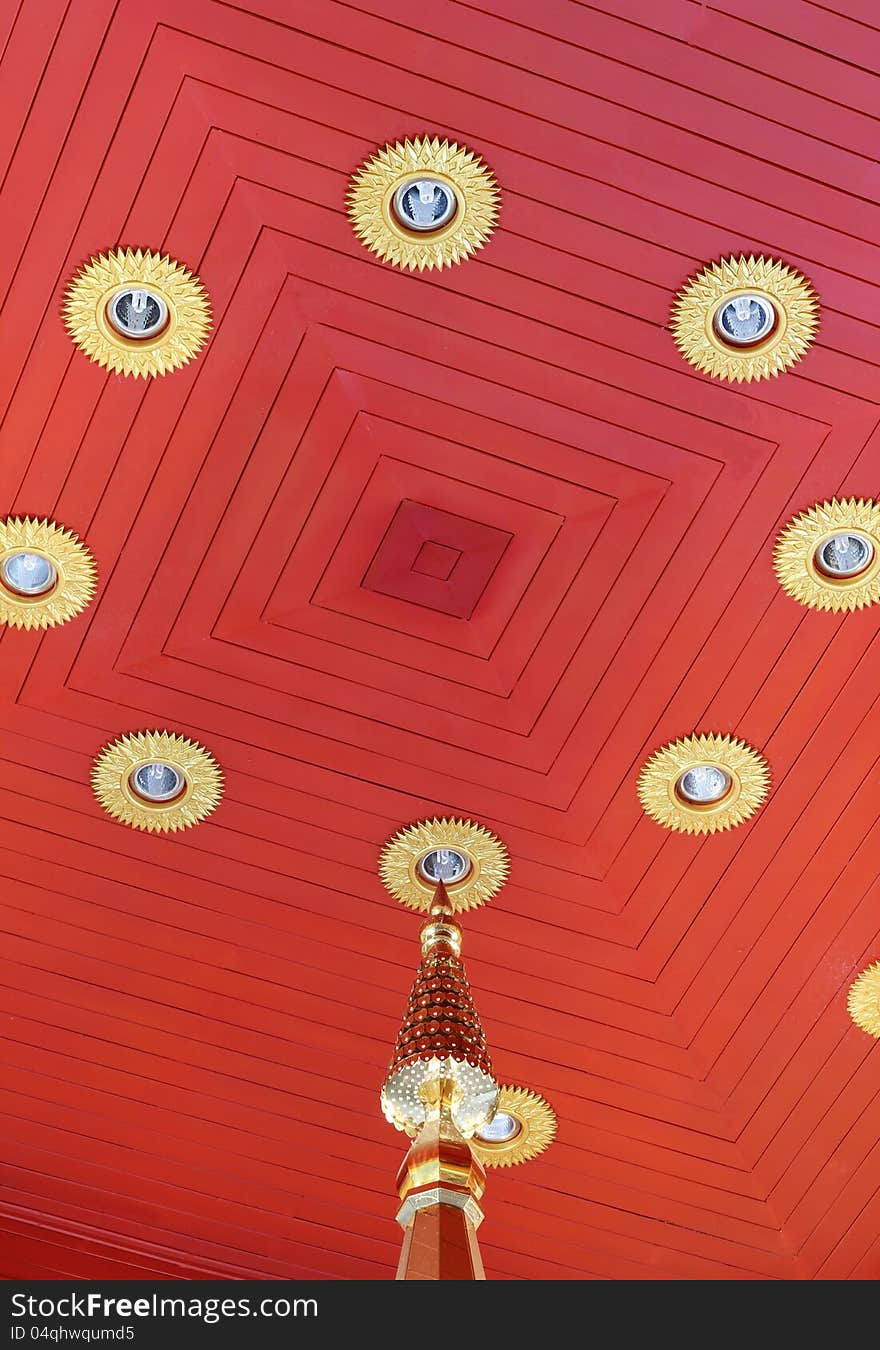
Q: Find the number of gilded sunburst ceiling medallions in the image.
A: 10